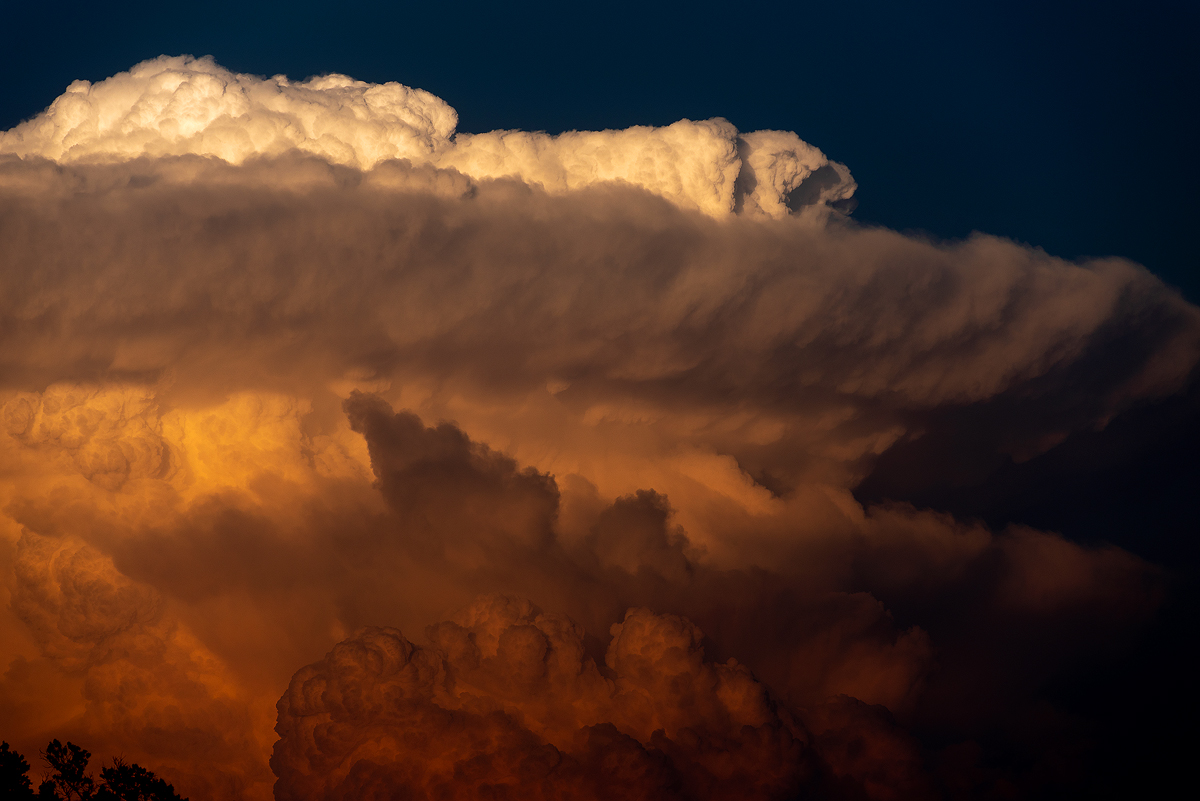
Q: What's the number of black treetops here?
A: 3